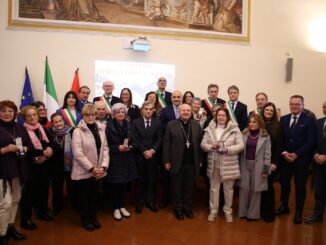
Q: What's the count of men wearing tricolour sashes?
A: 5